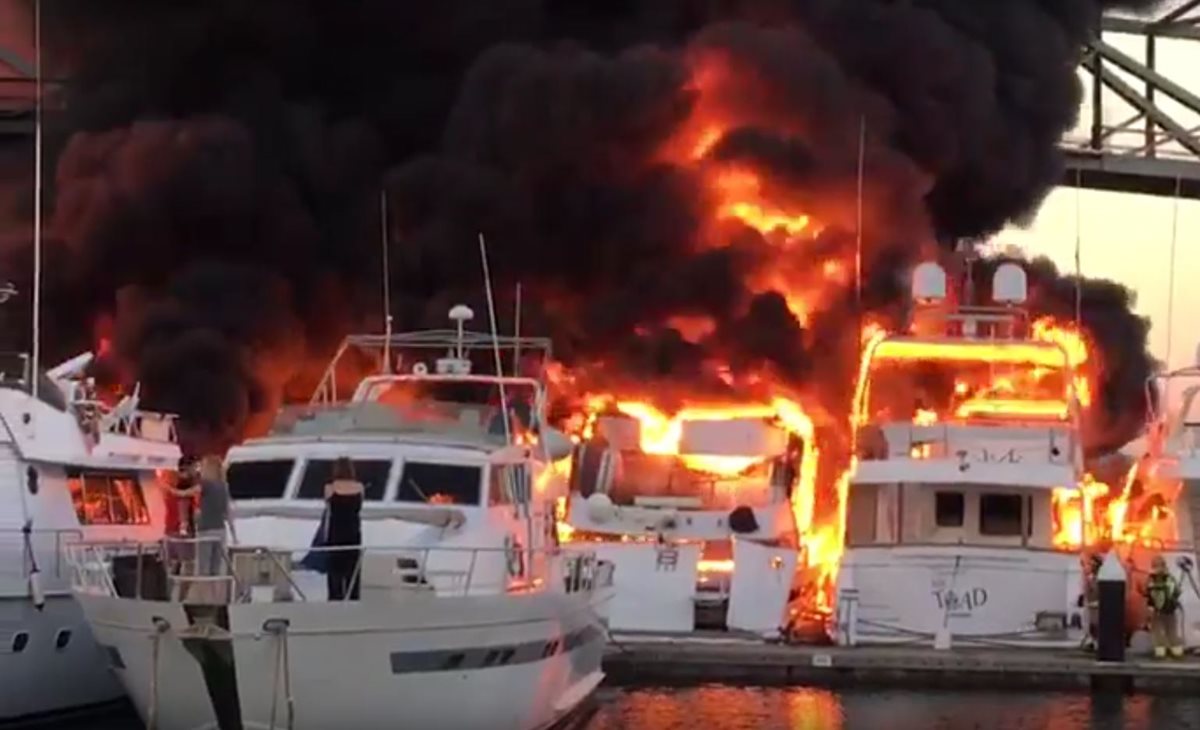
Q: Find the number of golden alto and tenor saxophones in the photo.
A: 0